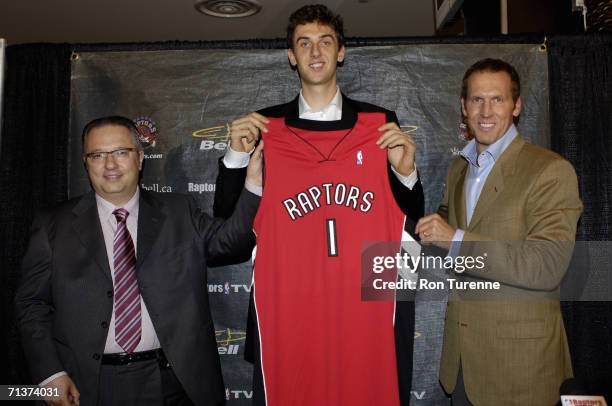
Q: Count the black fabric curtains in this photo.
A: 2